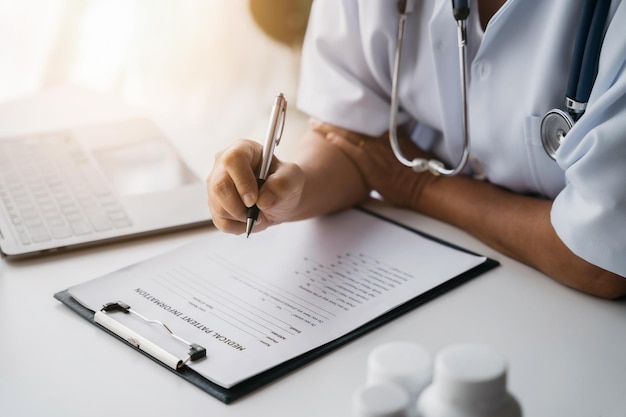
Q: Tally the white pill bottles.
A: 3